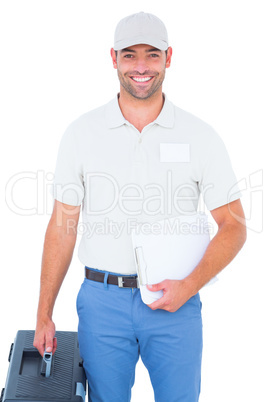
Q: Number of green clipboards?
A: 0